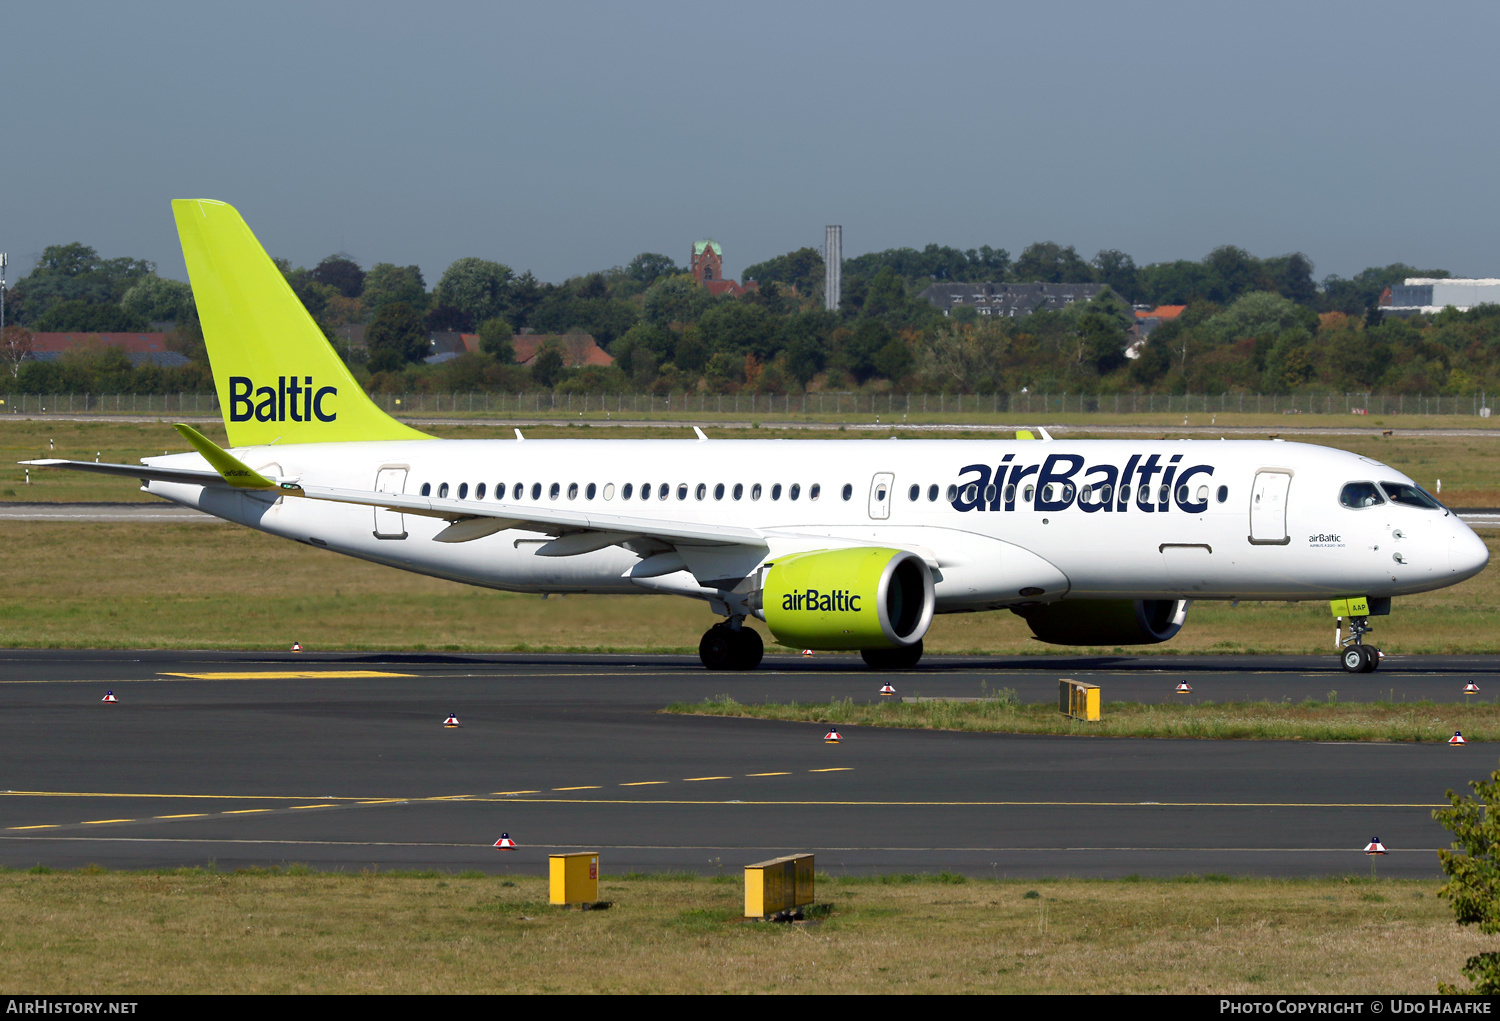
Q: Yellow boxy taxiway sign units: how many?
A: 3